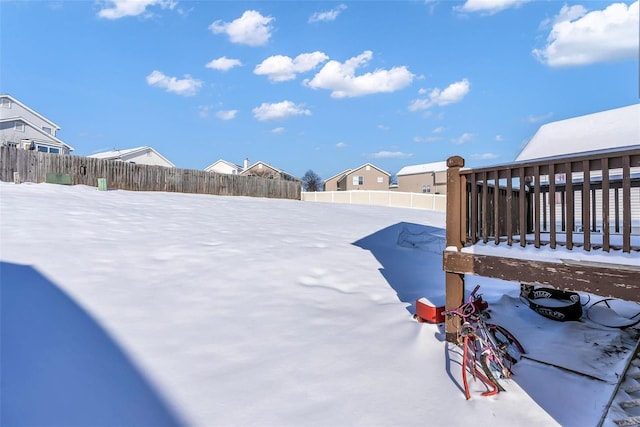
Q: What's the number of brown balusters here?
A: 12